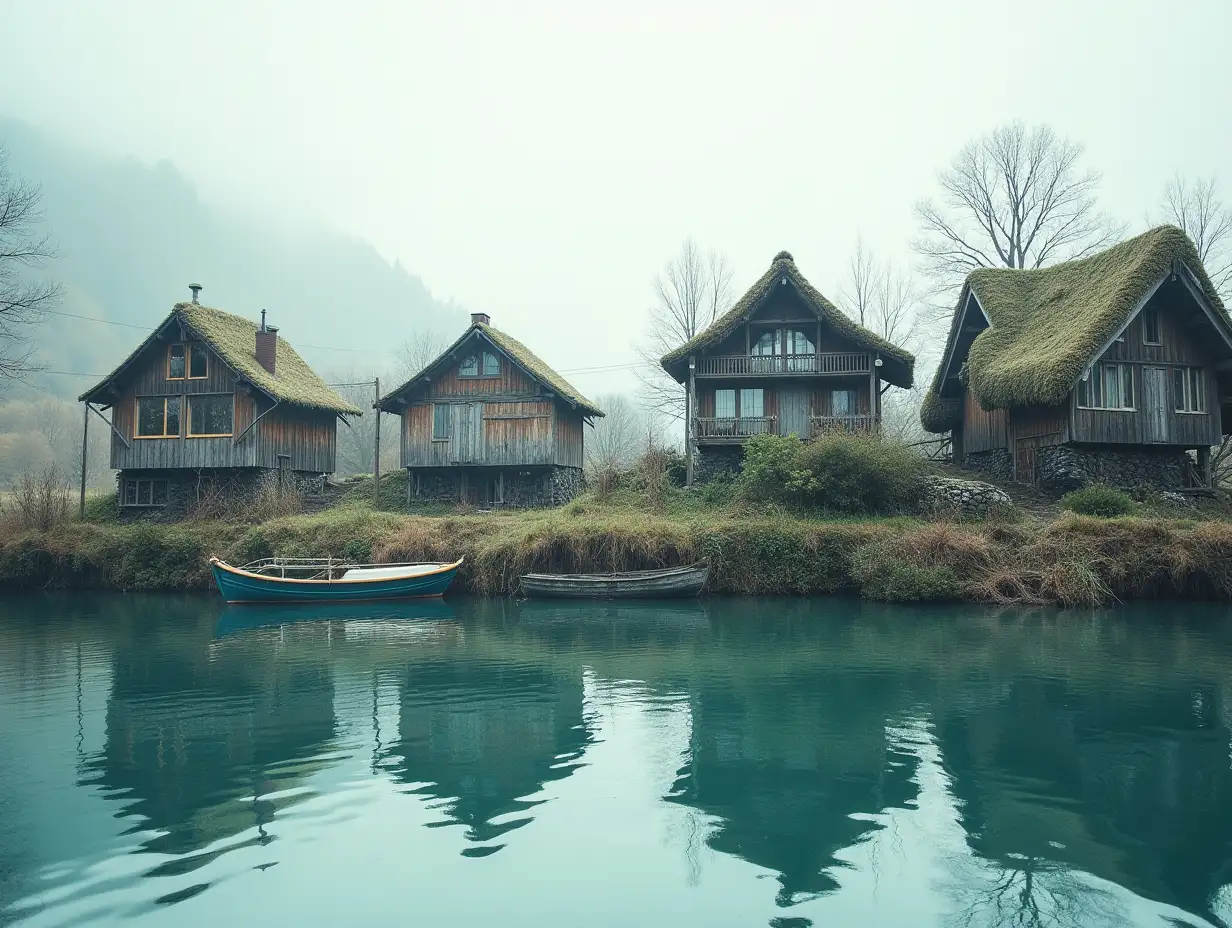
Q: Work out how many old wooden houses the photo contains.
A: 4